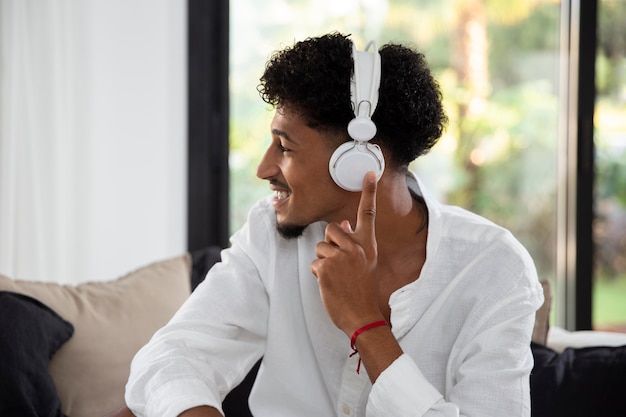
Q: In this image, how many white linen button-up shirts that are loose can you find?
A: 1